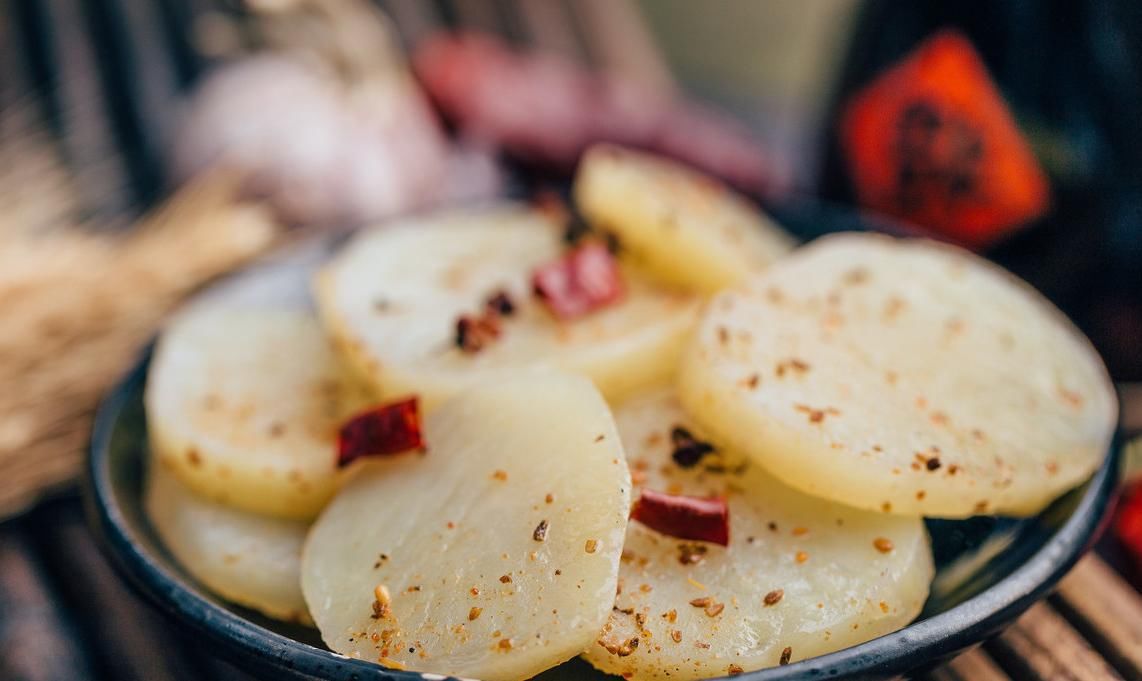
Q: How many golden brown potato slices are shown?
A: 7